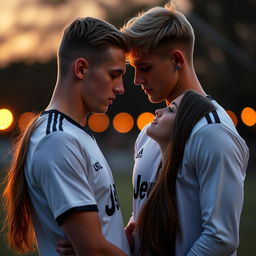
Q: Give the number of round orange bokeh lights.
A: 7